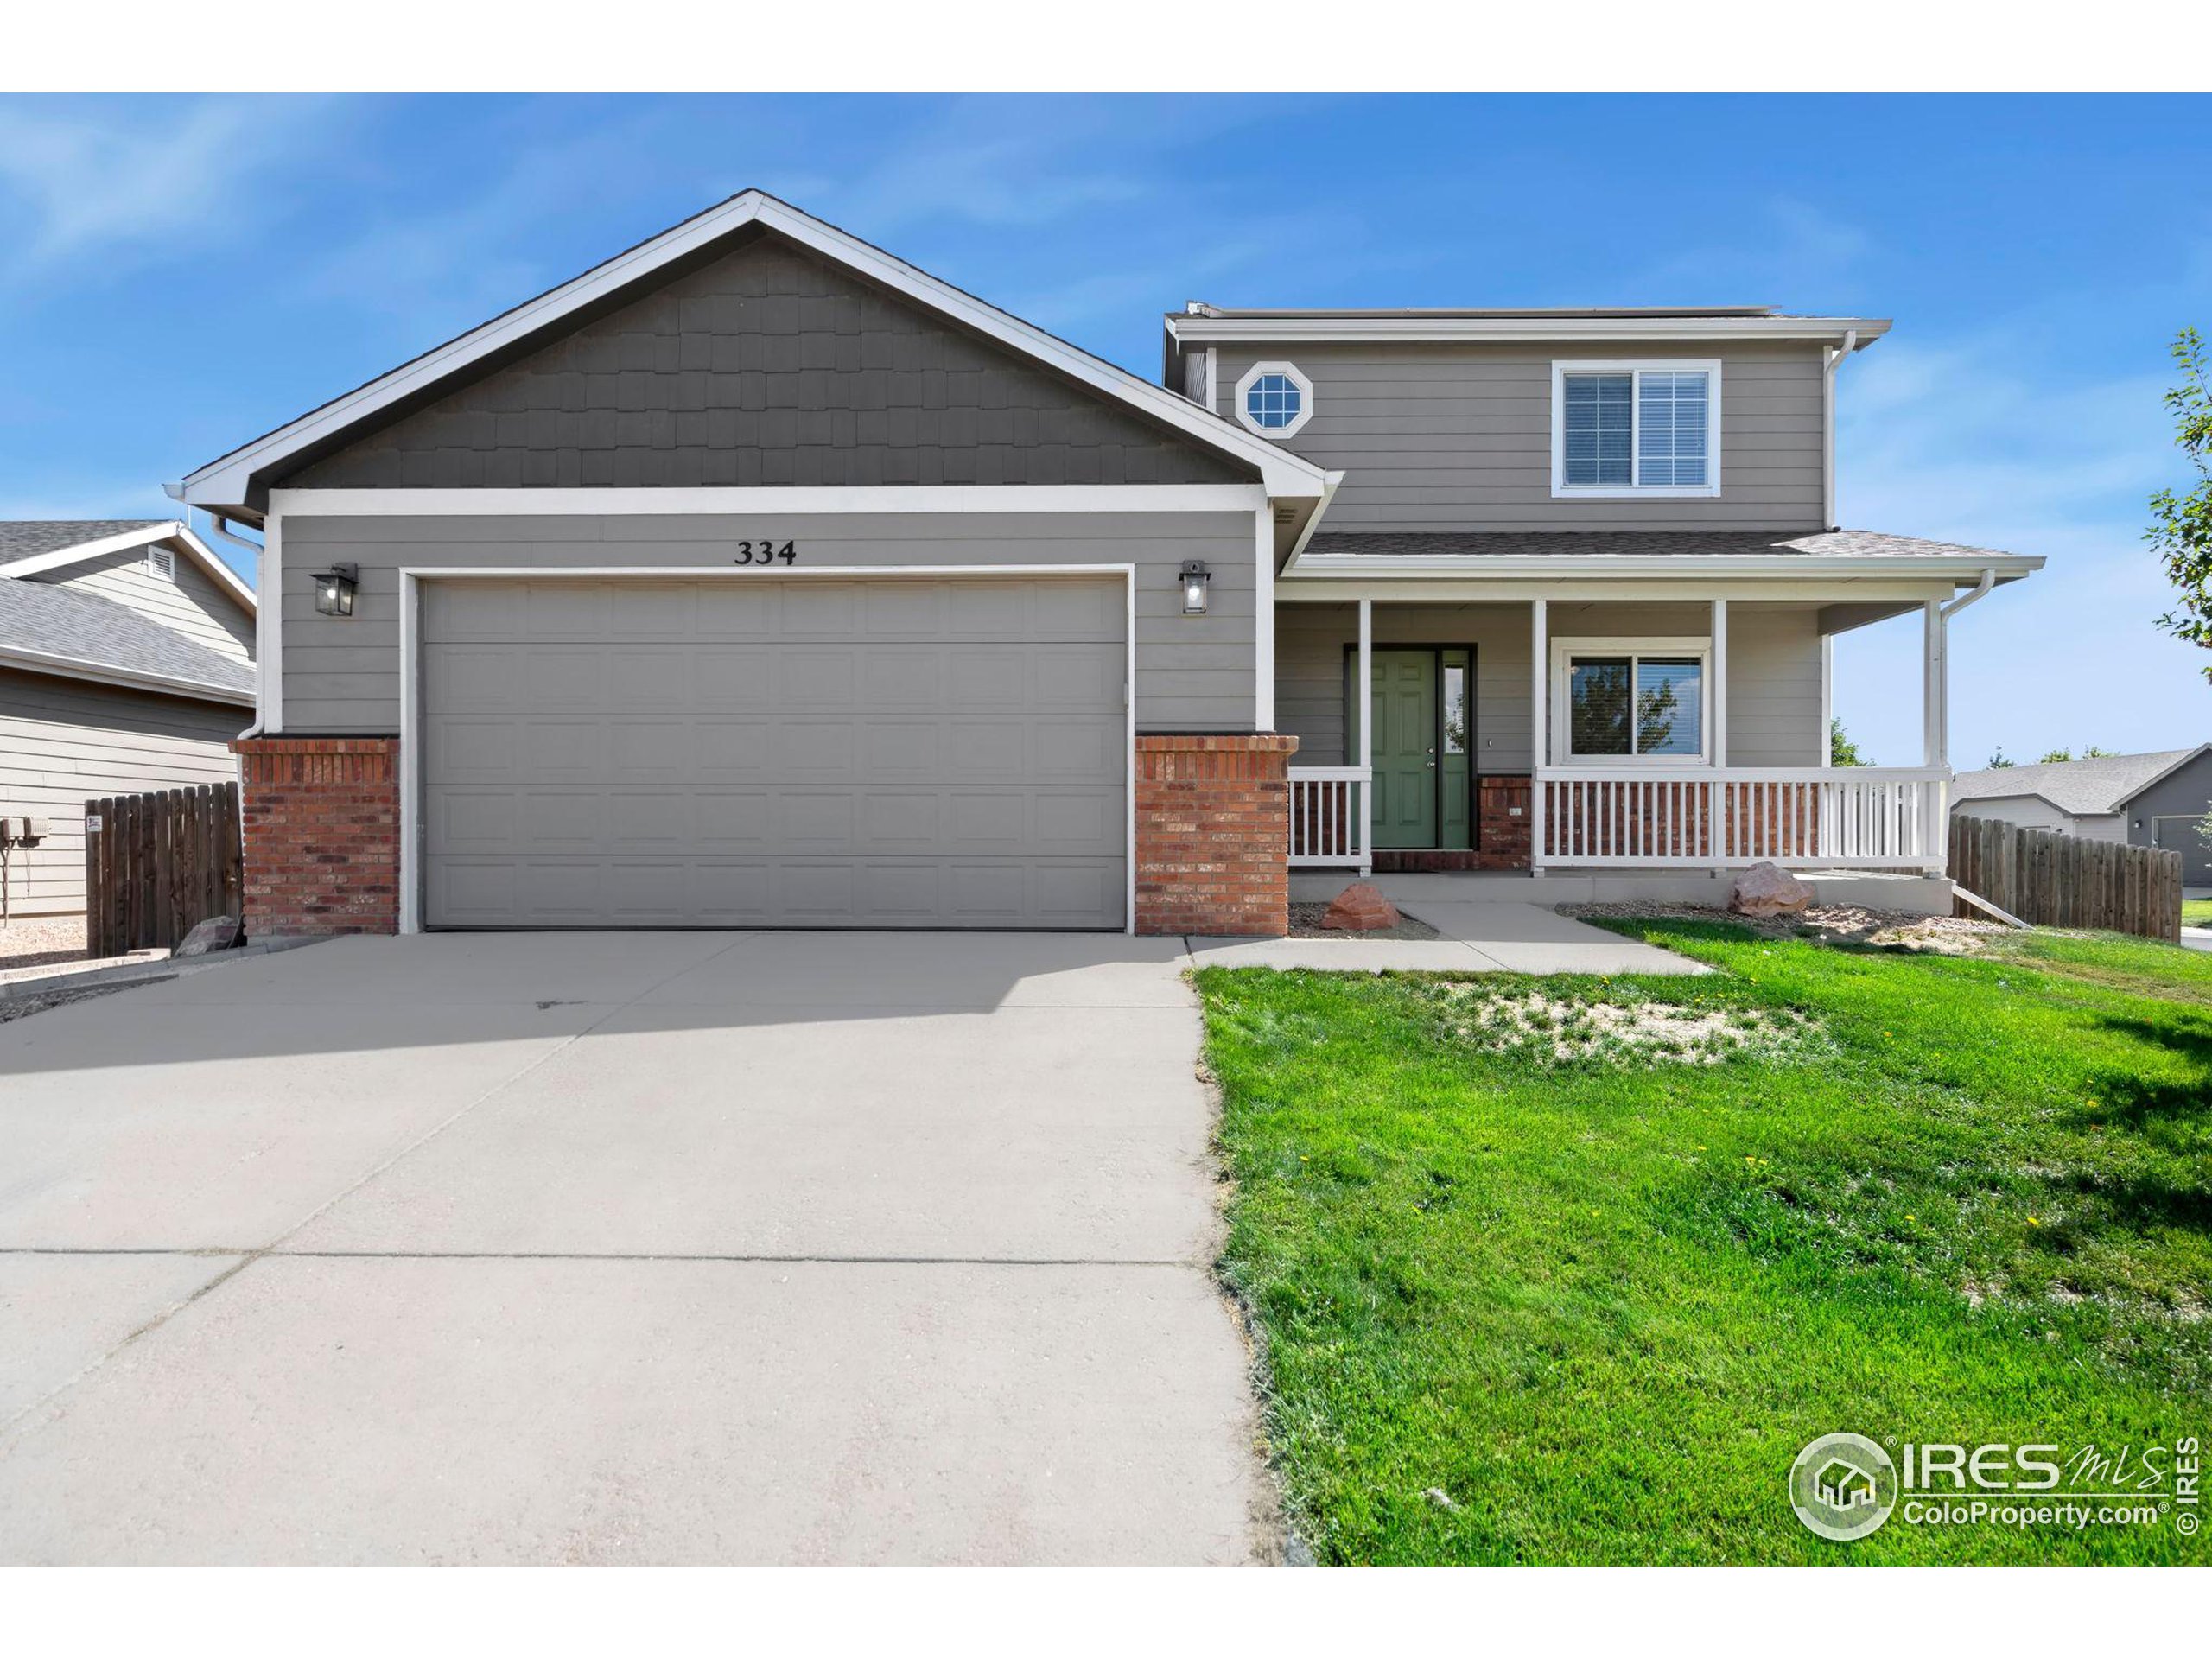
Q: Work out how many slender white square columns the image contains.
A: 4